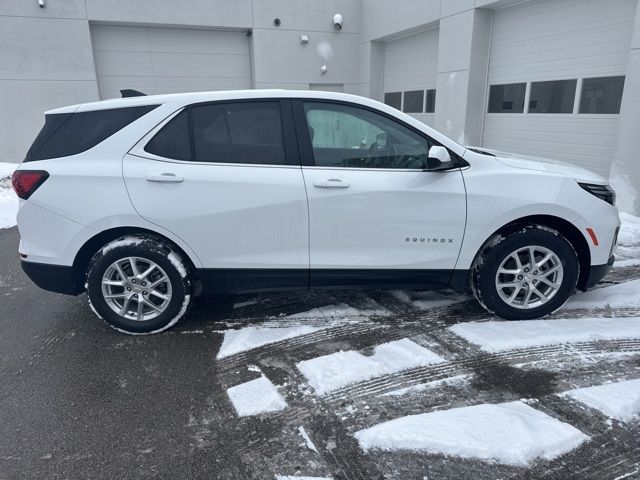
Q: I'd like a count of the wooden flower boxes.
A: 0